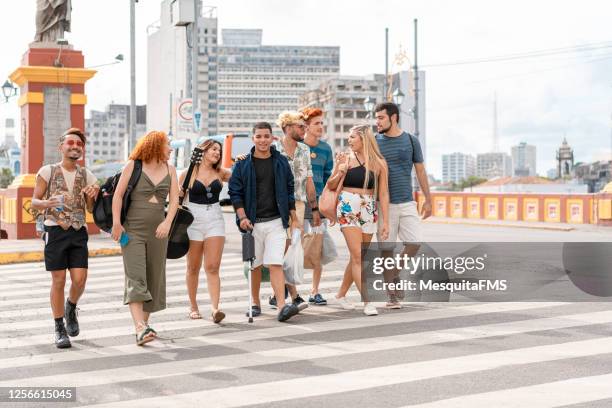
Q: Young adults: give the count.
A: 8